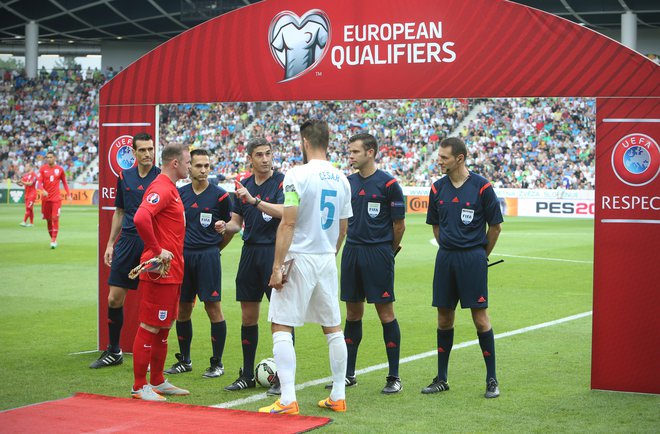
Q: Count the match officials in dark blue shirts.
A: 5